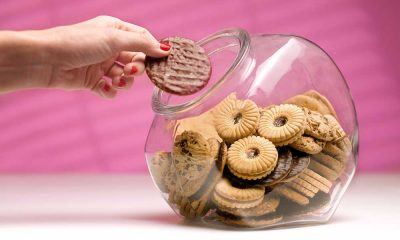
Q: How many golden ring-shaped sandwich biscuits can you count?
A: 4